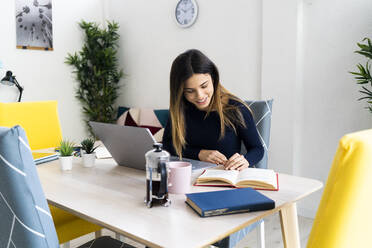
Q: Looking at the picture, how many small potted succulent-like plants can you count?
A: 2